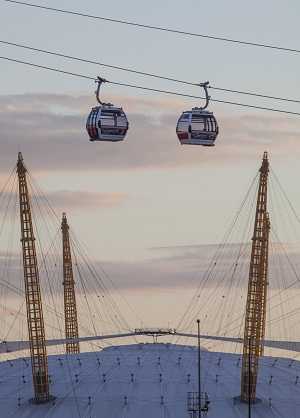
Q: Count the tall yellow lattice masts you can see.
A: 4